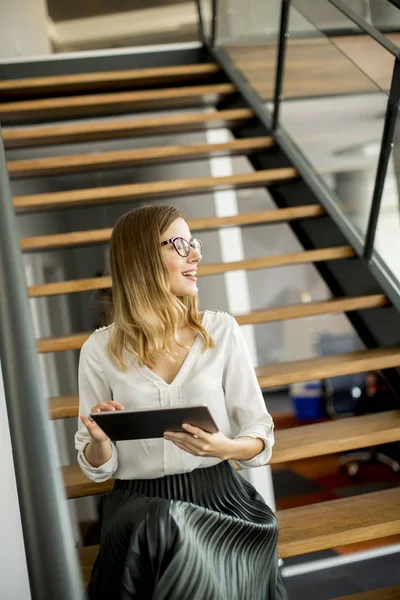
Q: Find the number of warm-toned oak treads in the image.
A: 12